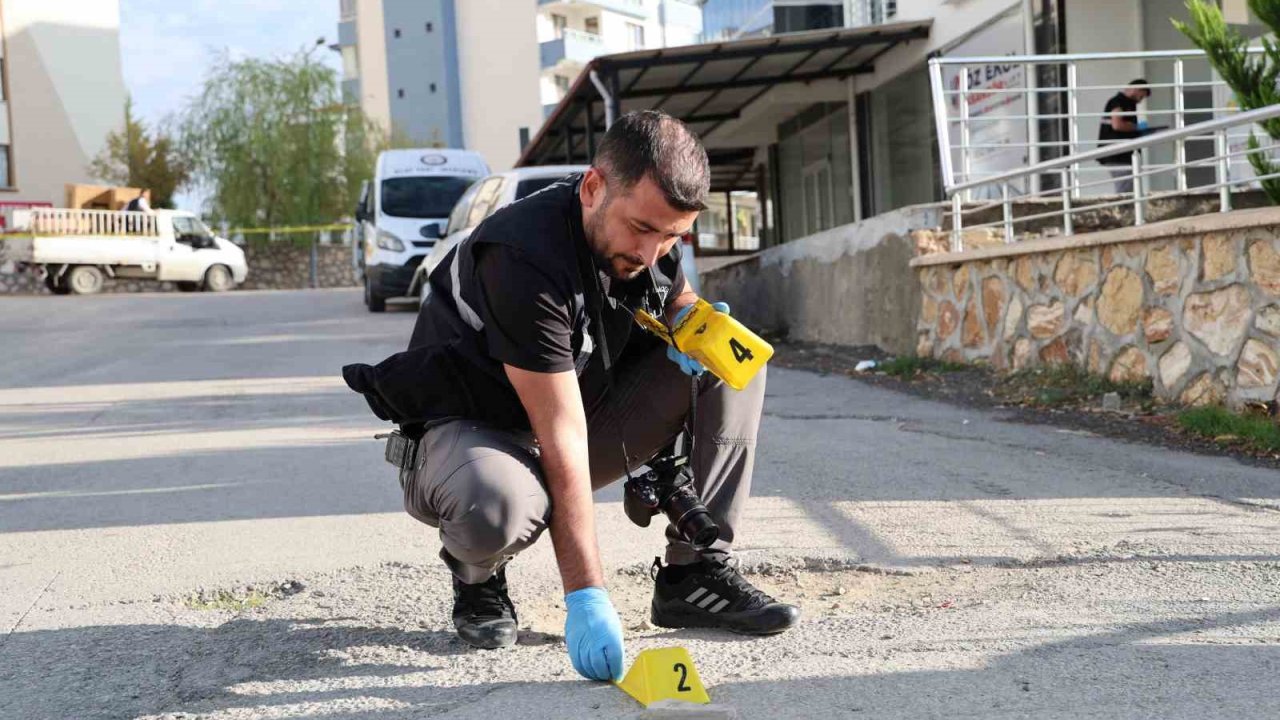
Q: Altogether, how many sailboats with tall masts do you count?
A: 0